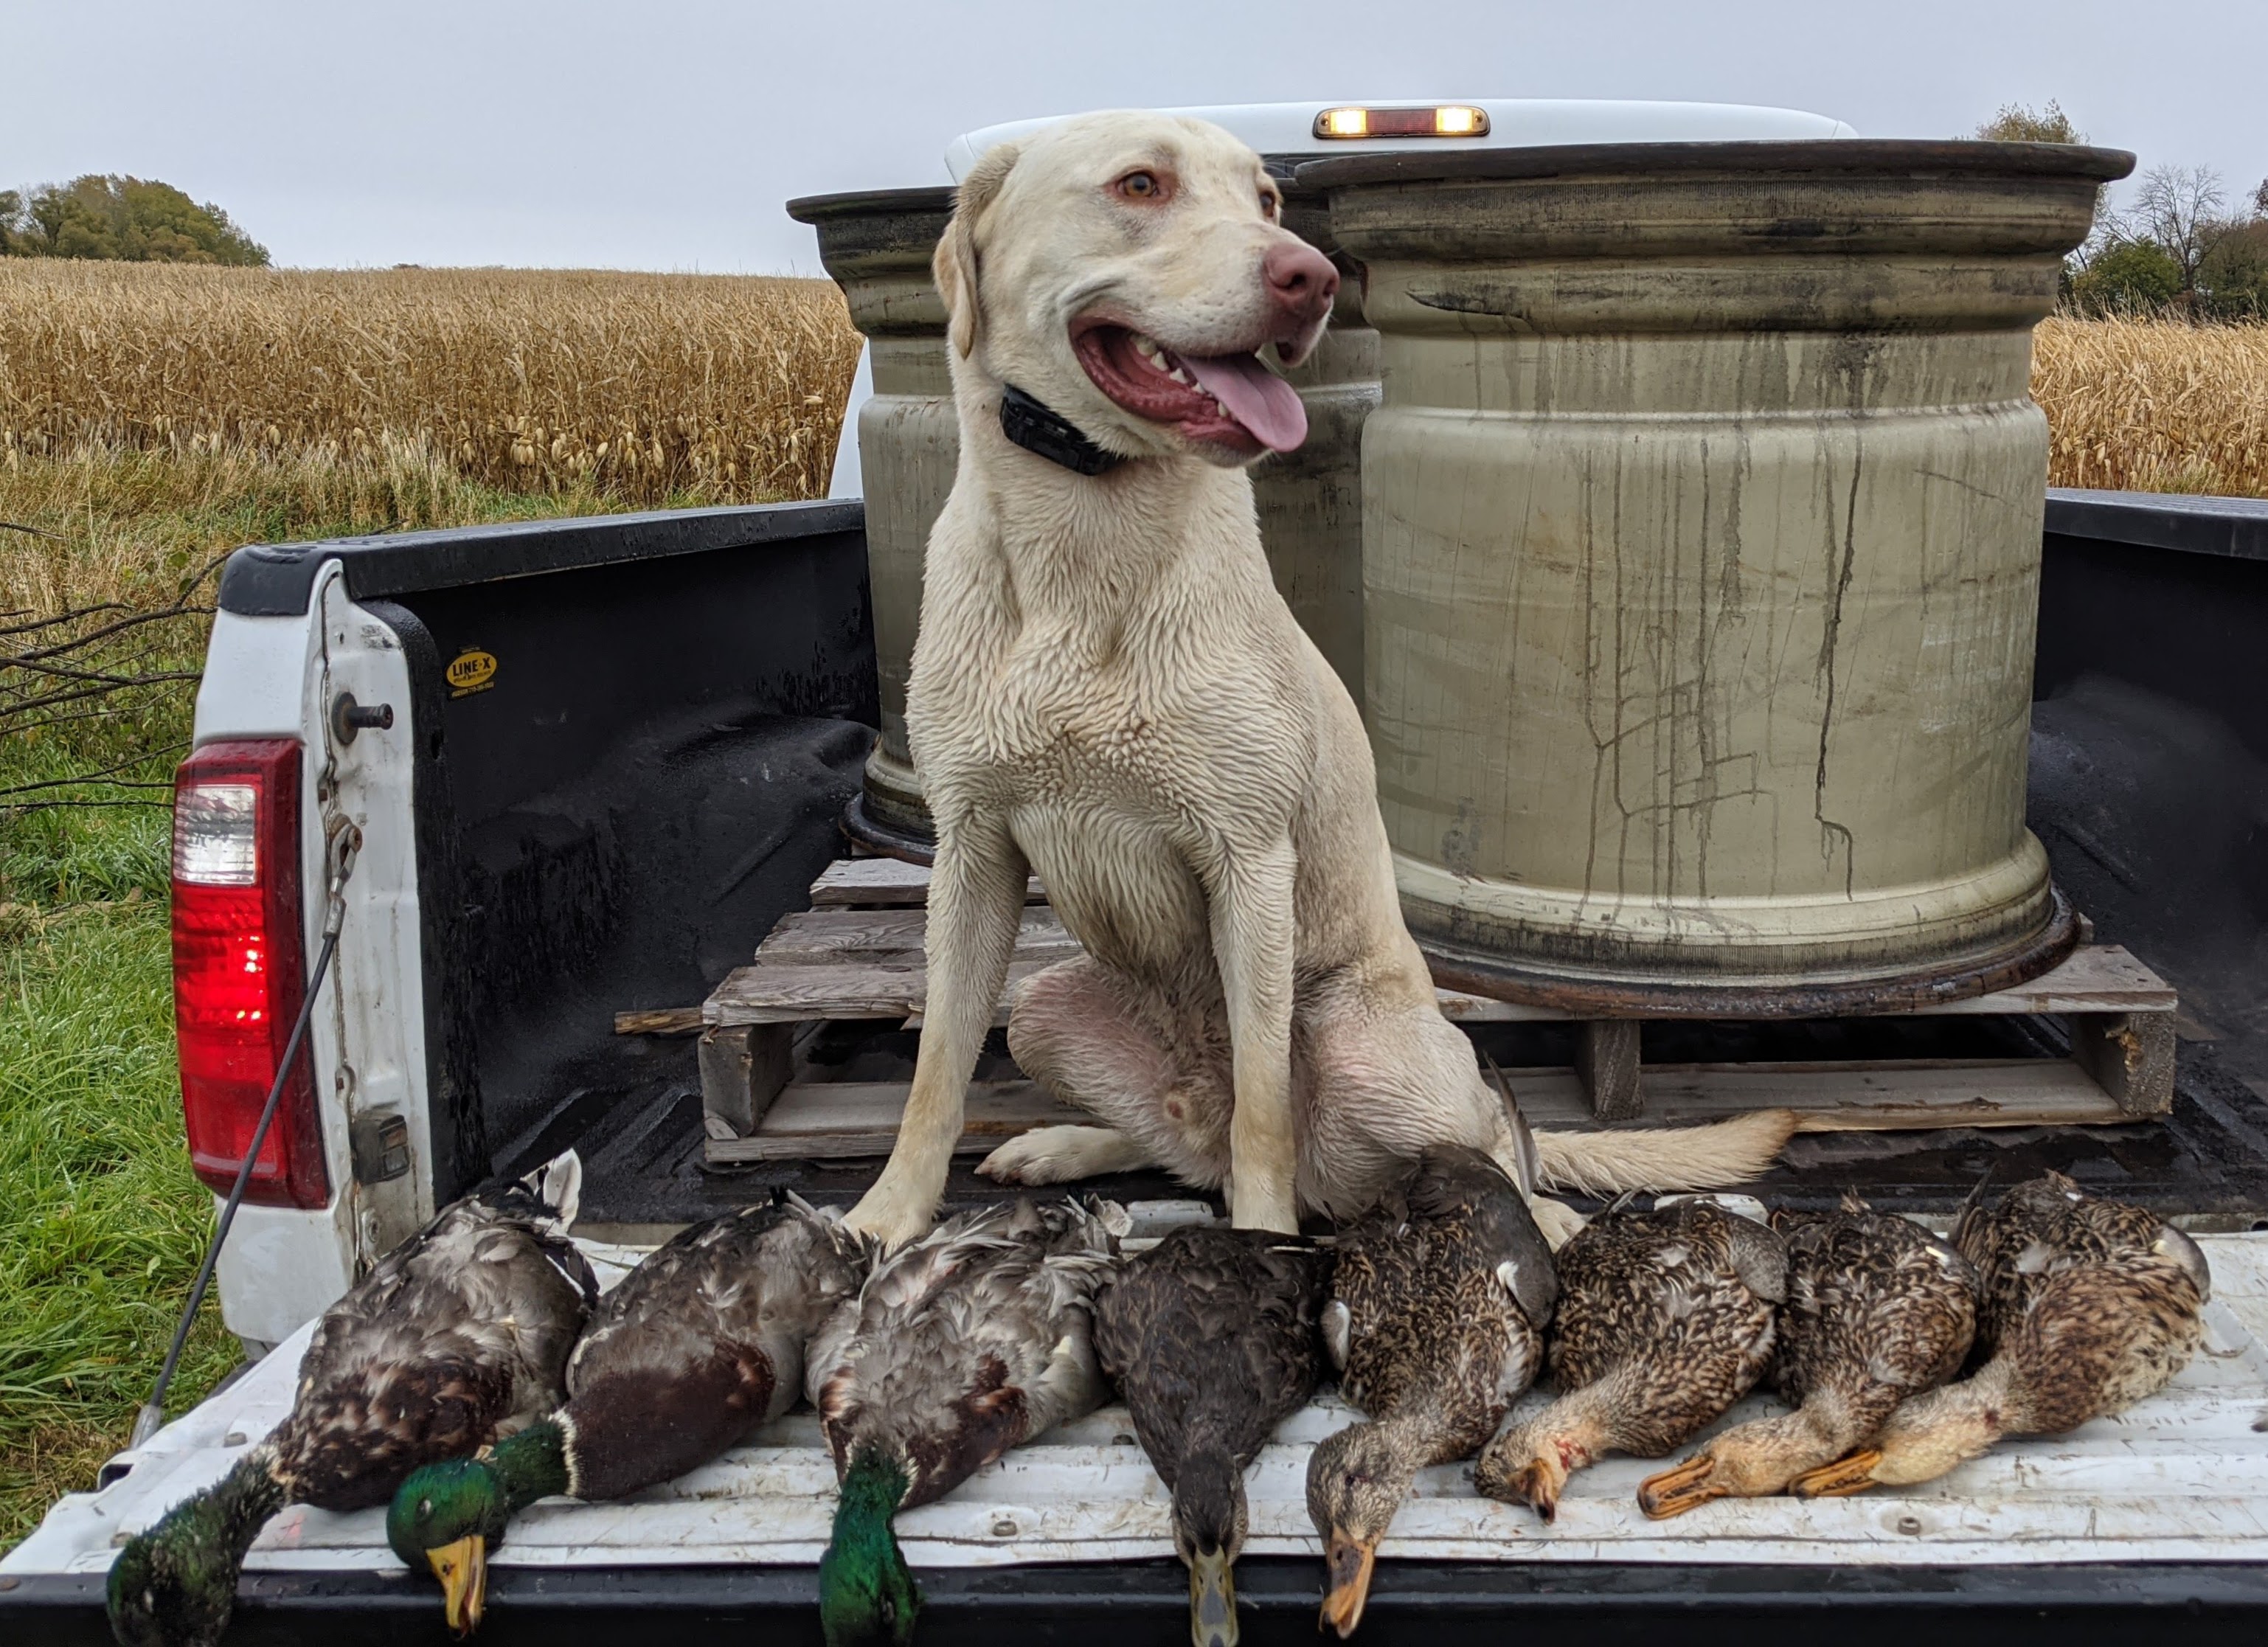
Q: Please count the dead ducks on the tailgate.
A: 8